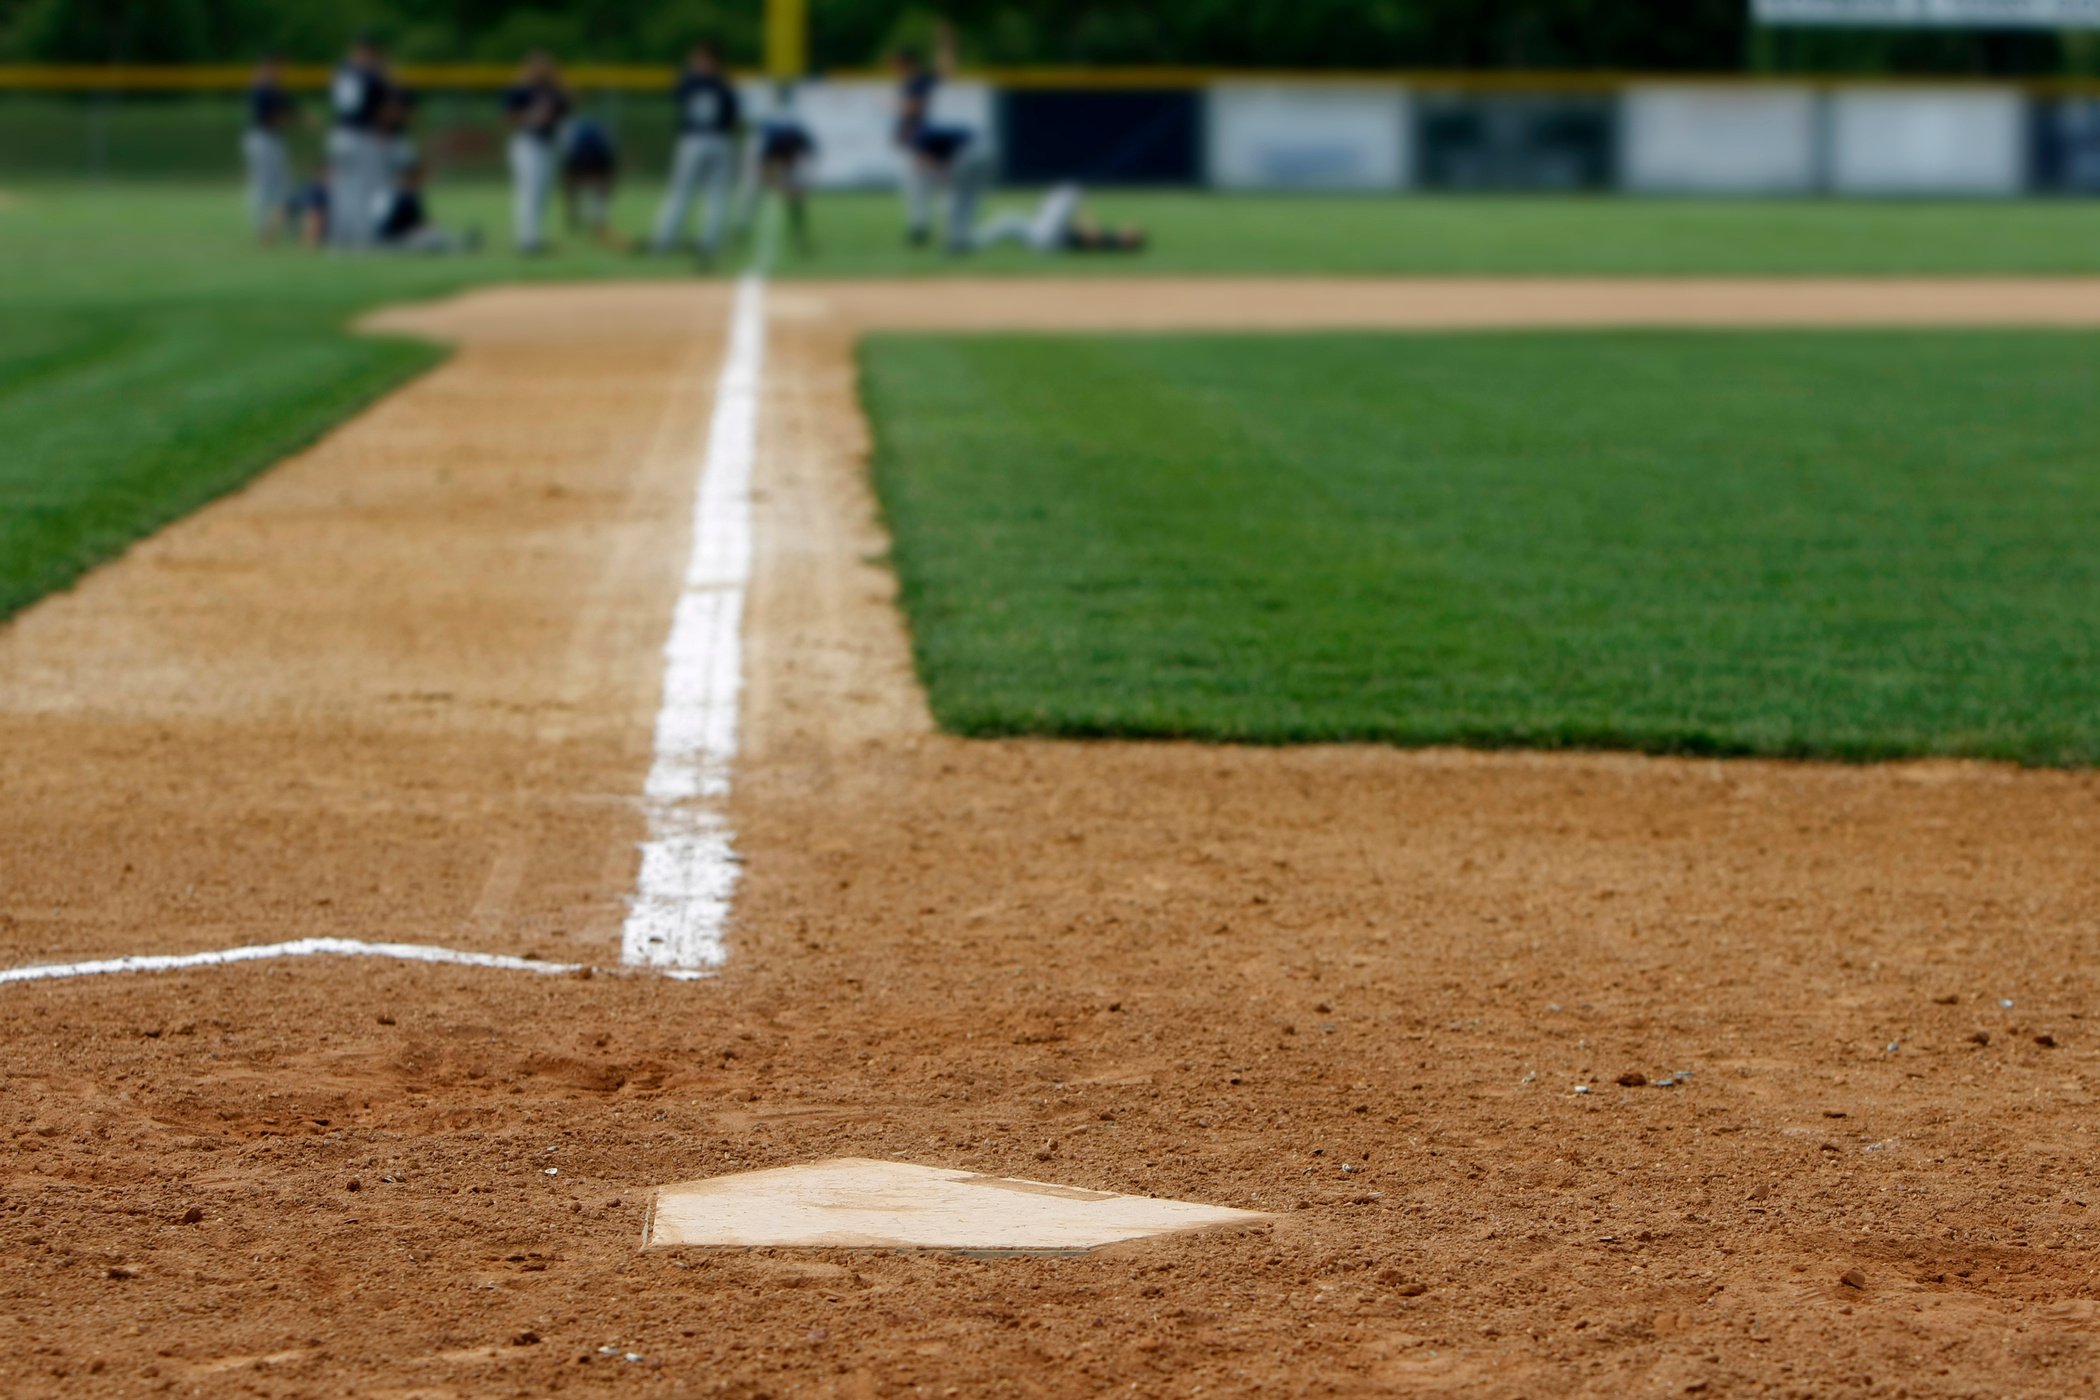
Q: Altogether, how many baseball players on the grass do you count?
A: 12